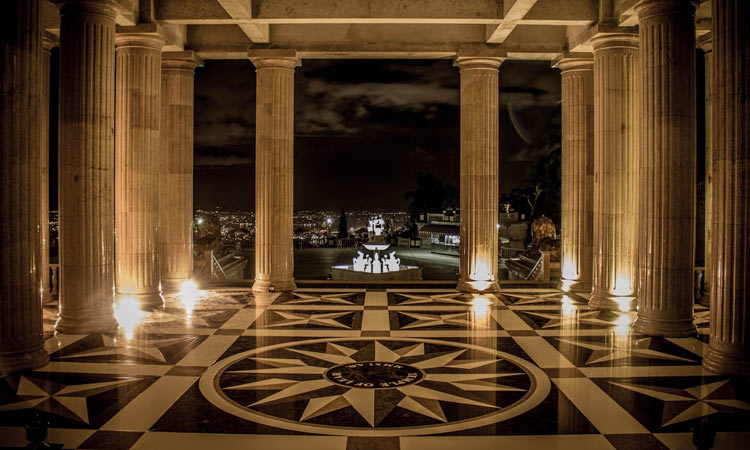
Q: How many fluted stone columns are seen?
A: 12